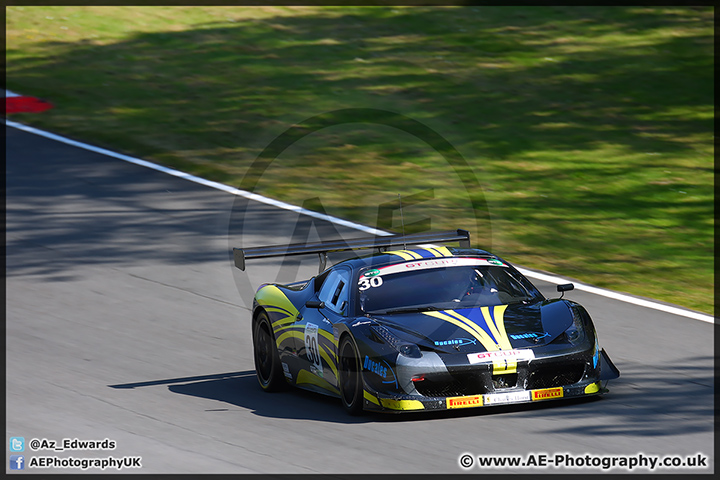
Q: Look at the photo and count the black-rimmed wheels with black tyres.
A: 2